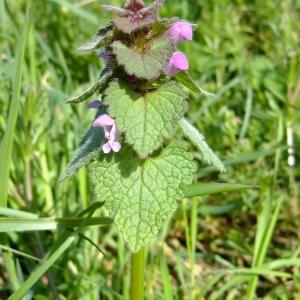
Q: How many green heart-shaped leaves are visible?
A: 3